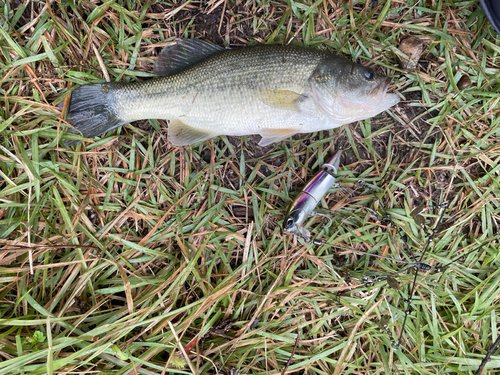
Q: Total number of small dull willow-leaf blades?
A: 0